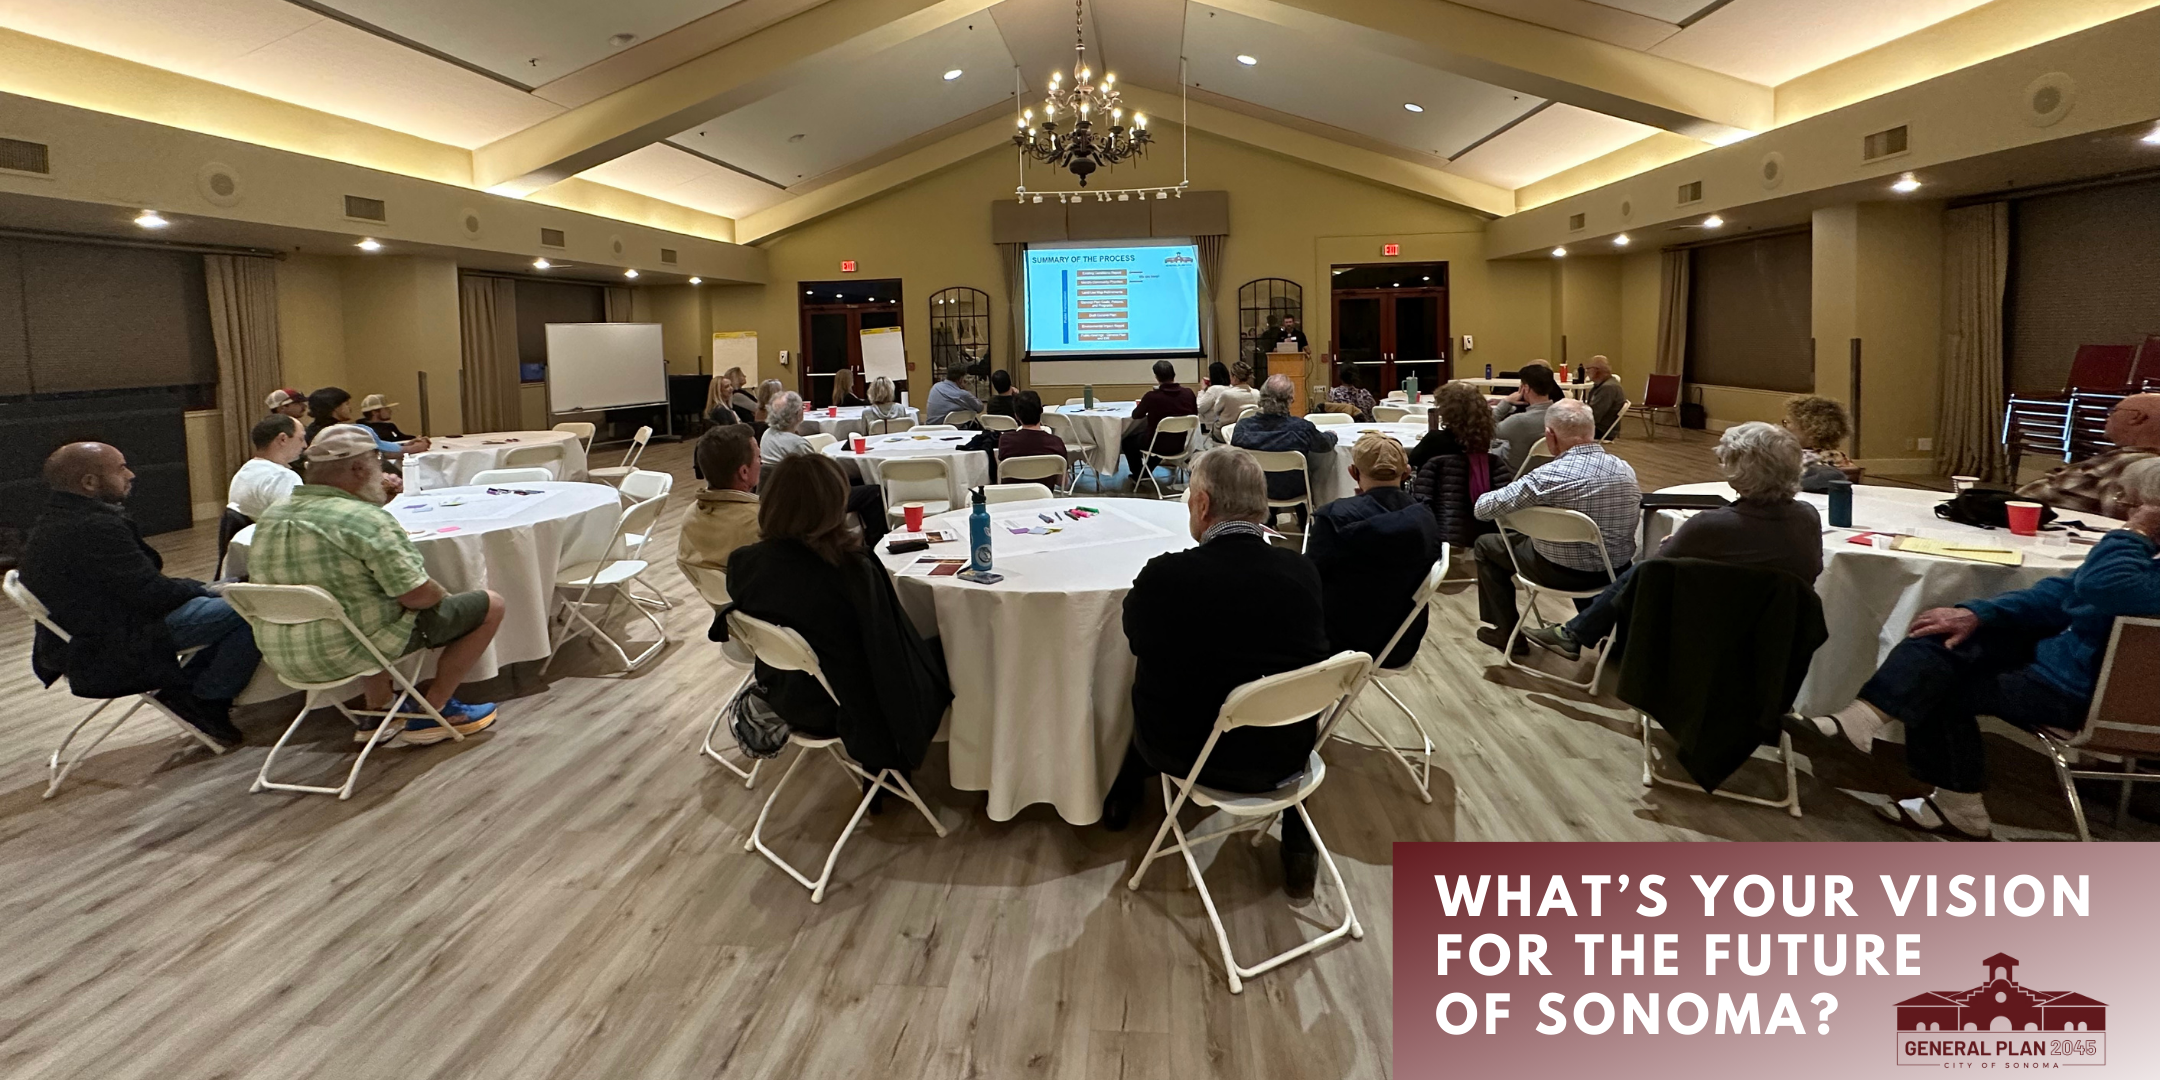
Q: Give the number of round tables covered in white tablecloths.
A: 9